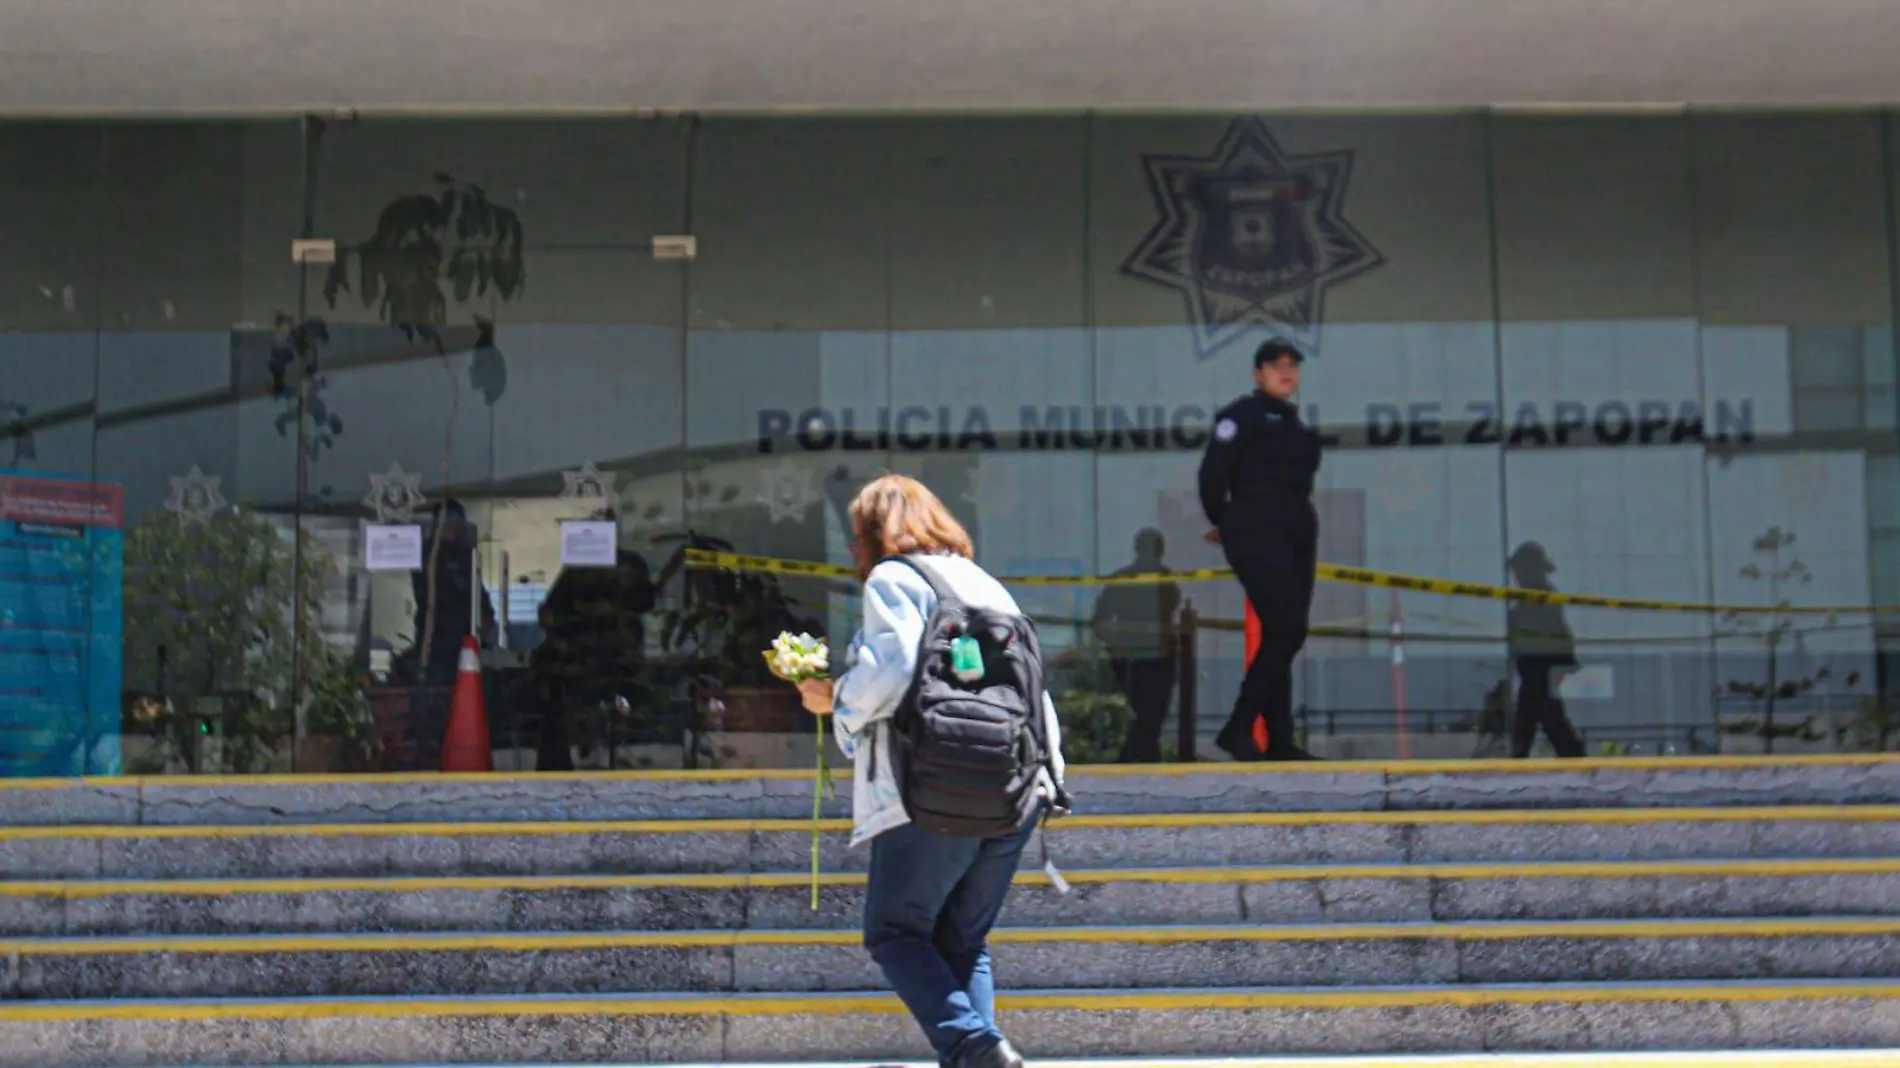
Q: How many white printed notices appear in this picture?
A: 2